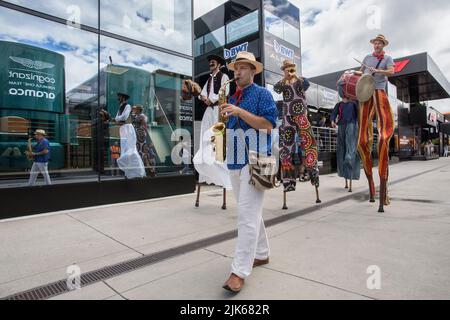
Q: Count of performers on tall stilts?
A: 4